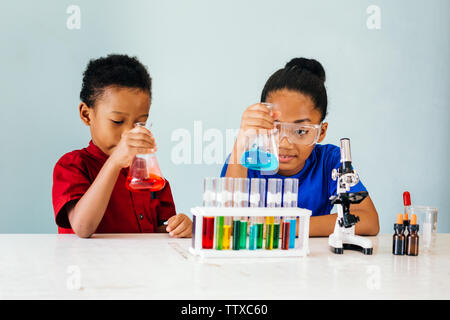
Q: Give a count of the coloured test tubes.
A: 11